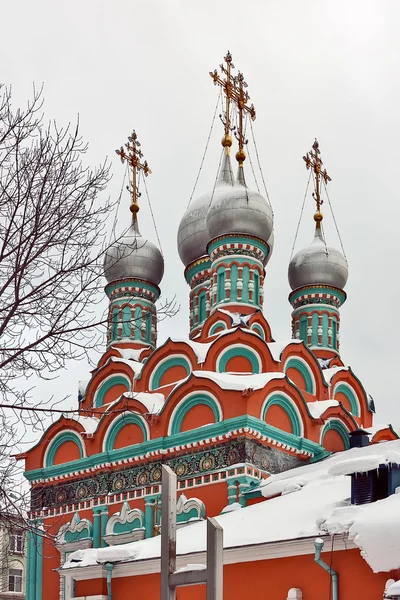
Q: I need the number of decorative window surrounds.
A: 3